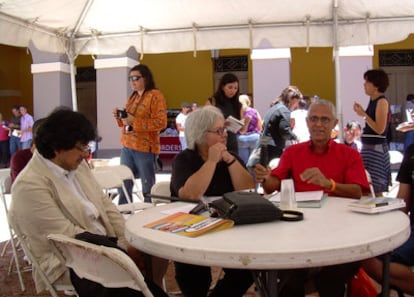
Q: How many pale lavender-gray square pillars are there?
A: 4